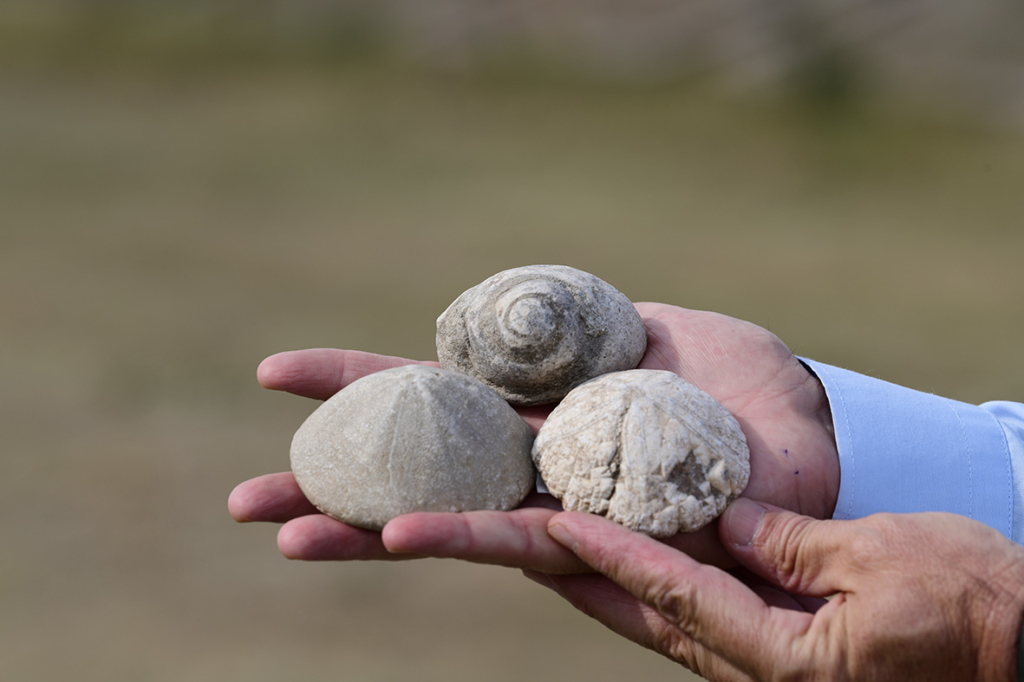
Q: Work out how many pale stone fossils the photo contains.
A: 3